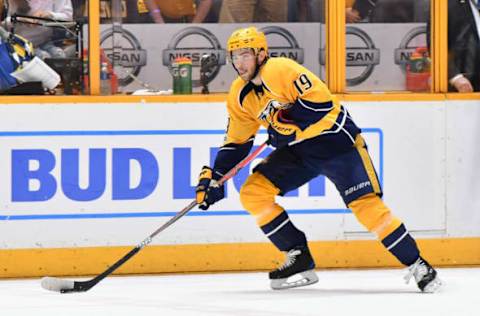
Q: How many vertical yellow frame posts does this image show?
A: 3